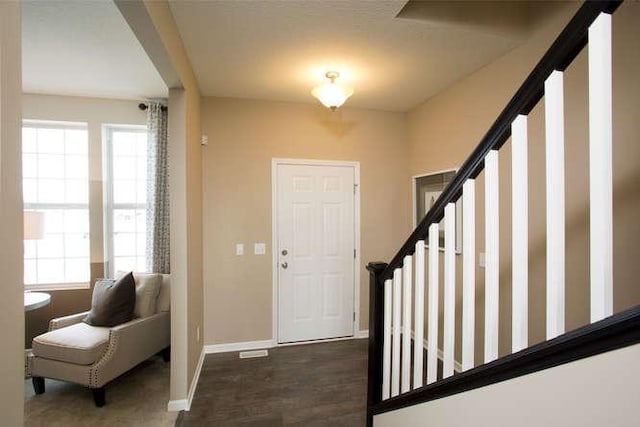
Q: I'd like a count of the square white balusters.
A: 11